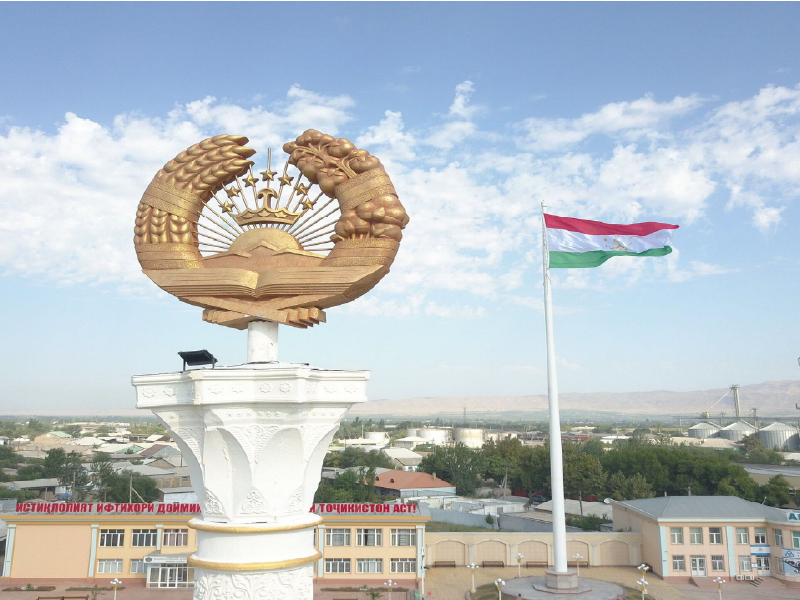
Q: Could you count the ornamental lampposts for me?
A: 9